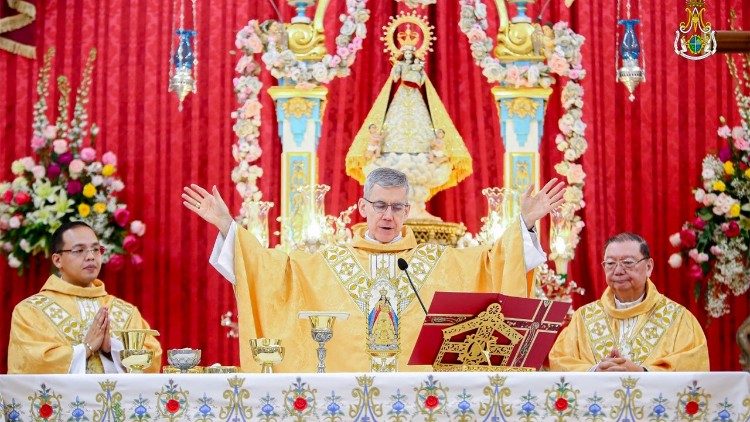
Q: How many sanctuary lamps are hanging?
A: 2